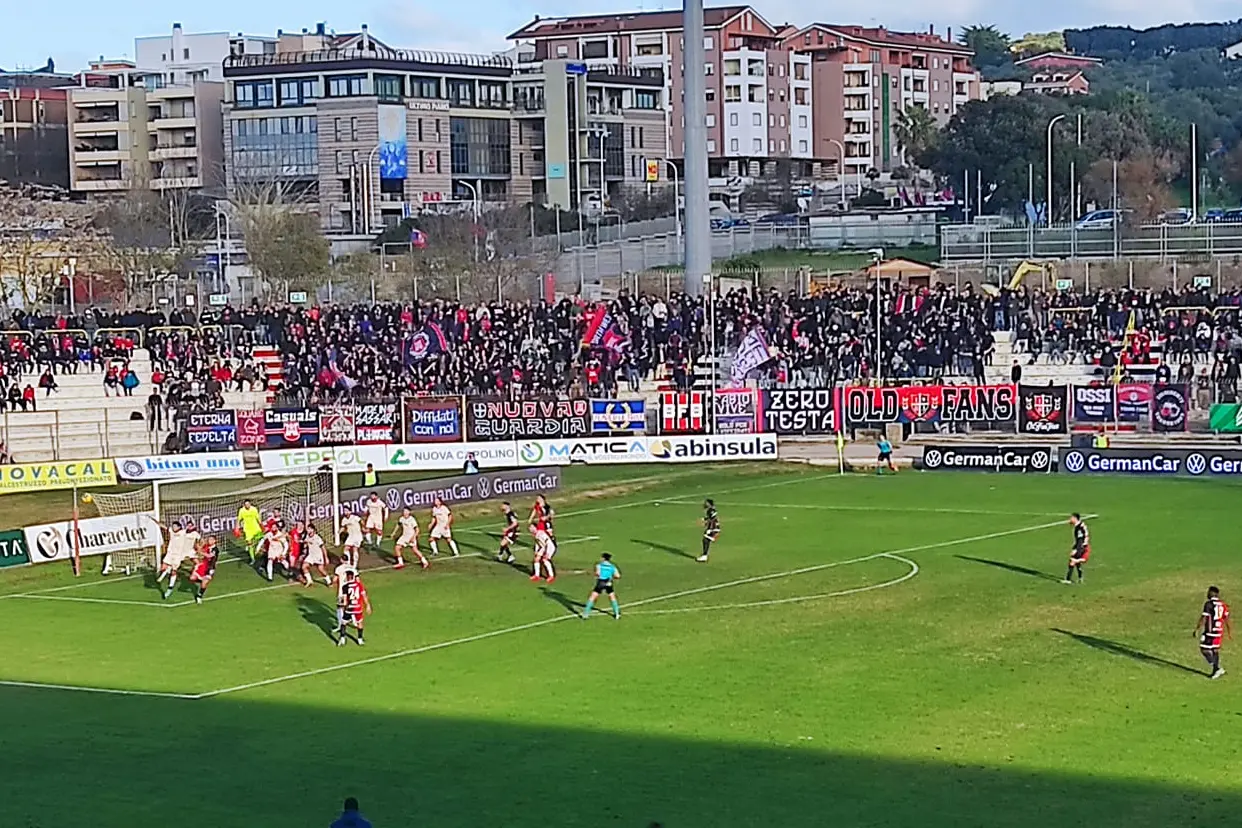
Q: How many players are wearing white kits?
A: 10